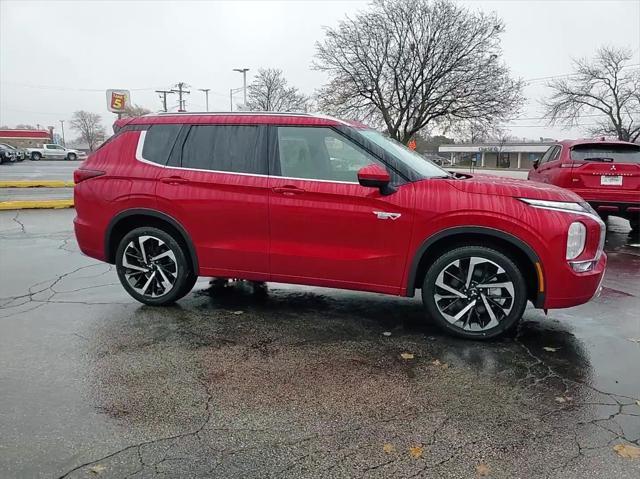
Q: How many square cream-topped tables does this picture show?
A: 0